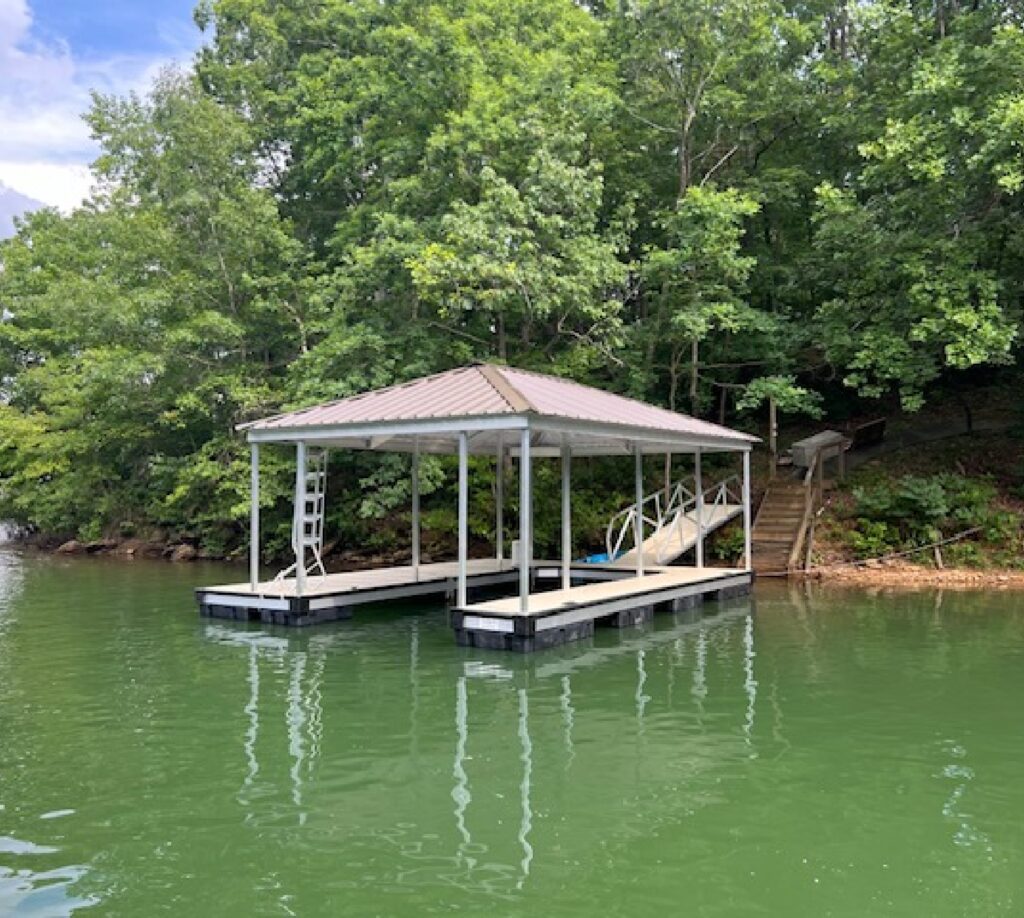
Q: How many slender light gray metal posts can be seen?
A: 10